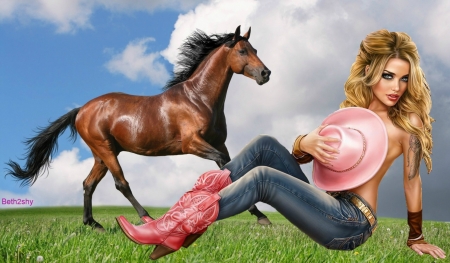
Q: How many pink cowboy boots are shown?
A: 2